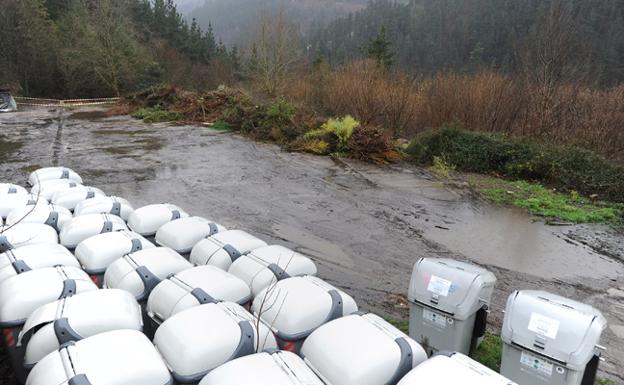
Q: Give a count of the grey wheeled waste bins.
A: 2